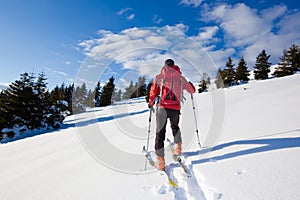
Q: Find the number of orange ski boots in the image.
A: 2